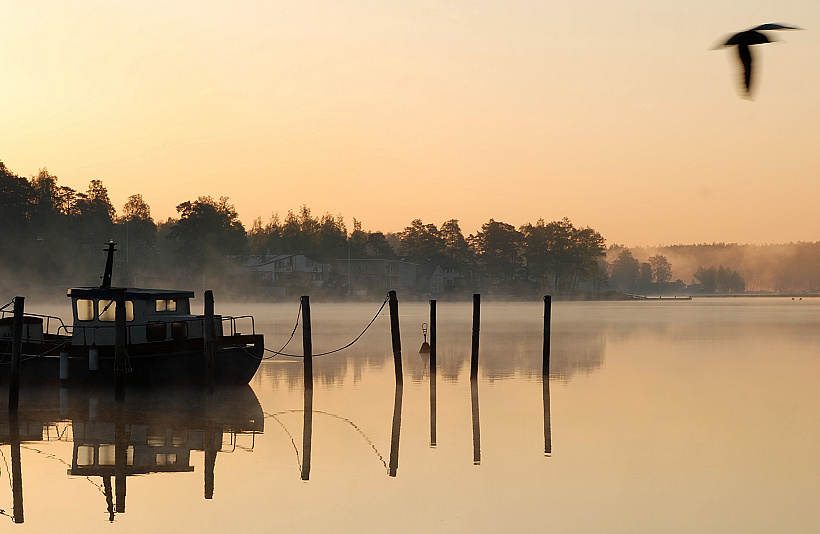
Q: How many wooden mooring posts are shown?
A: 8